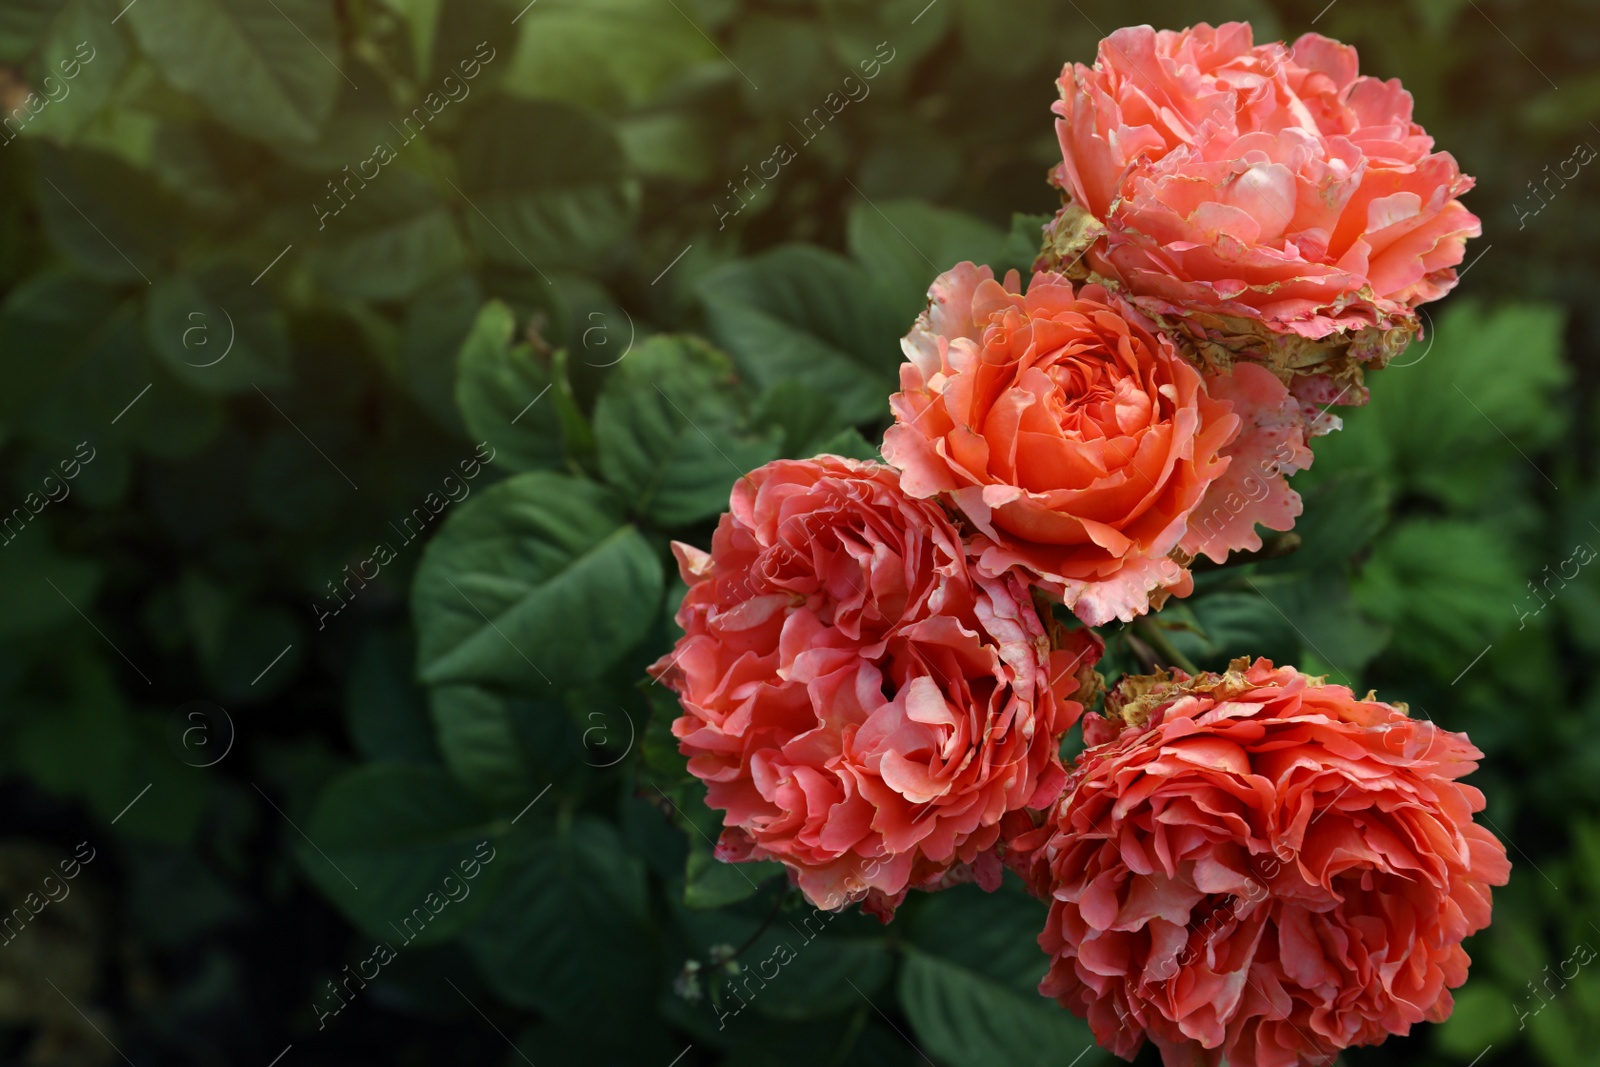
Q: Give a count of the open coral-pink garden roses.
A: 4